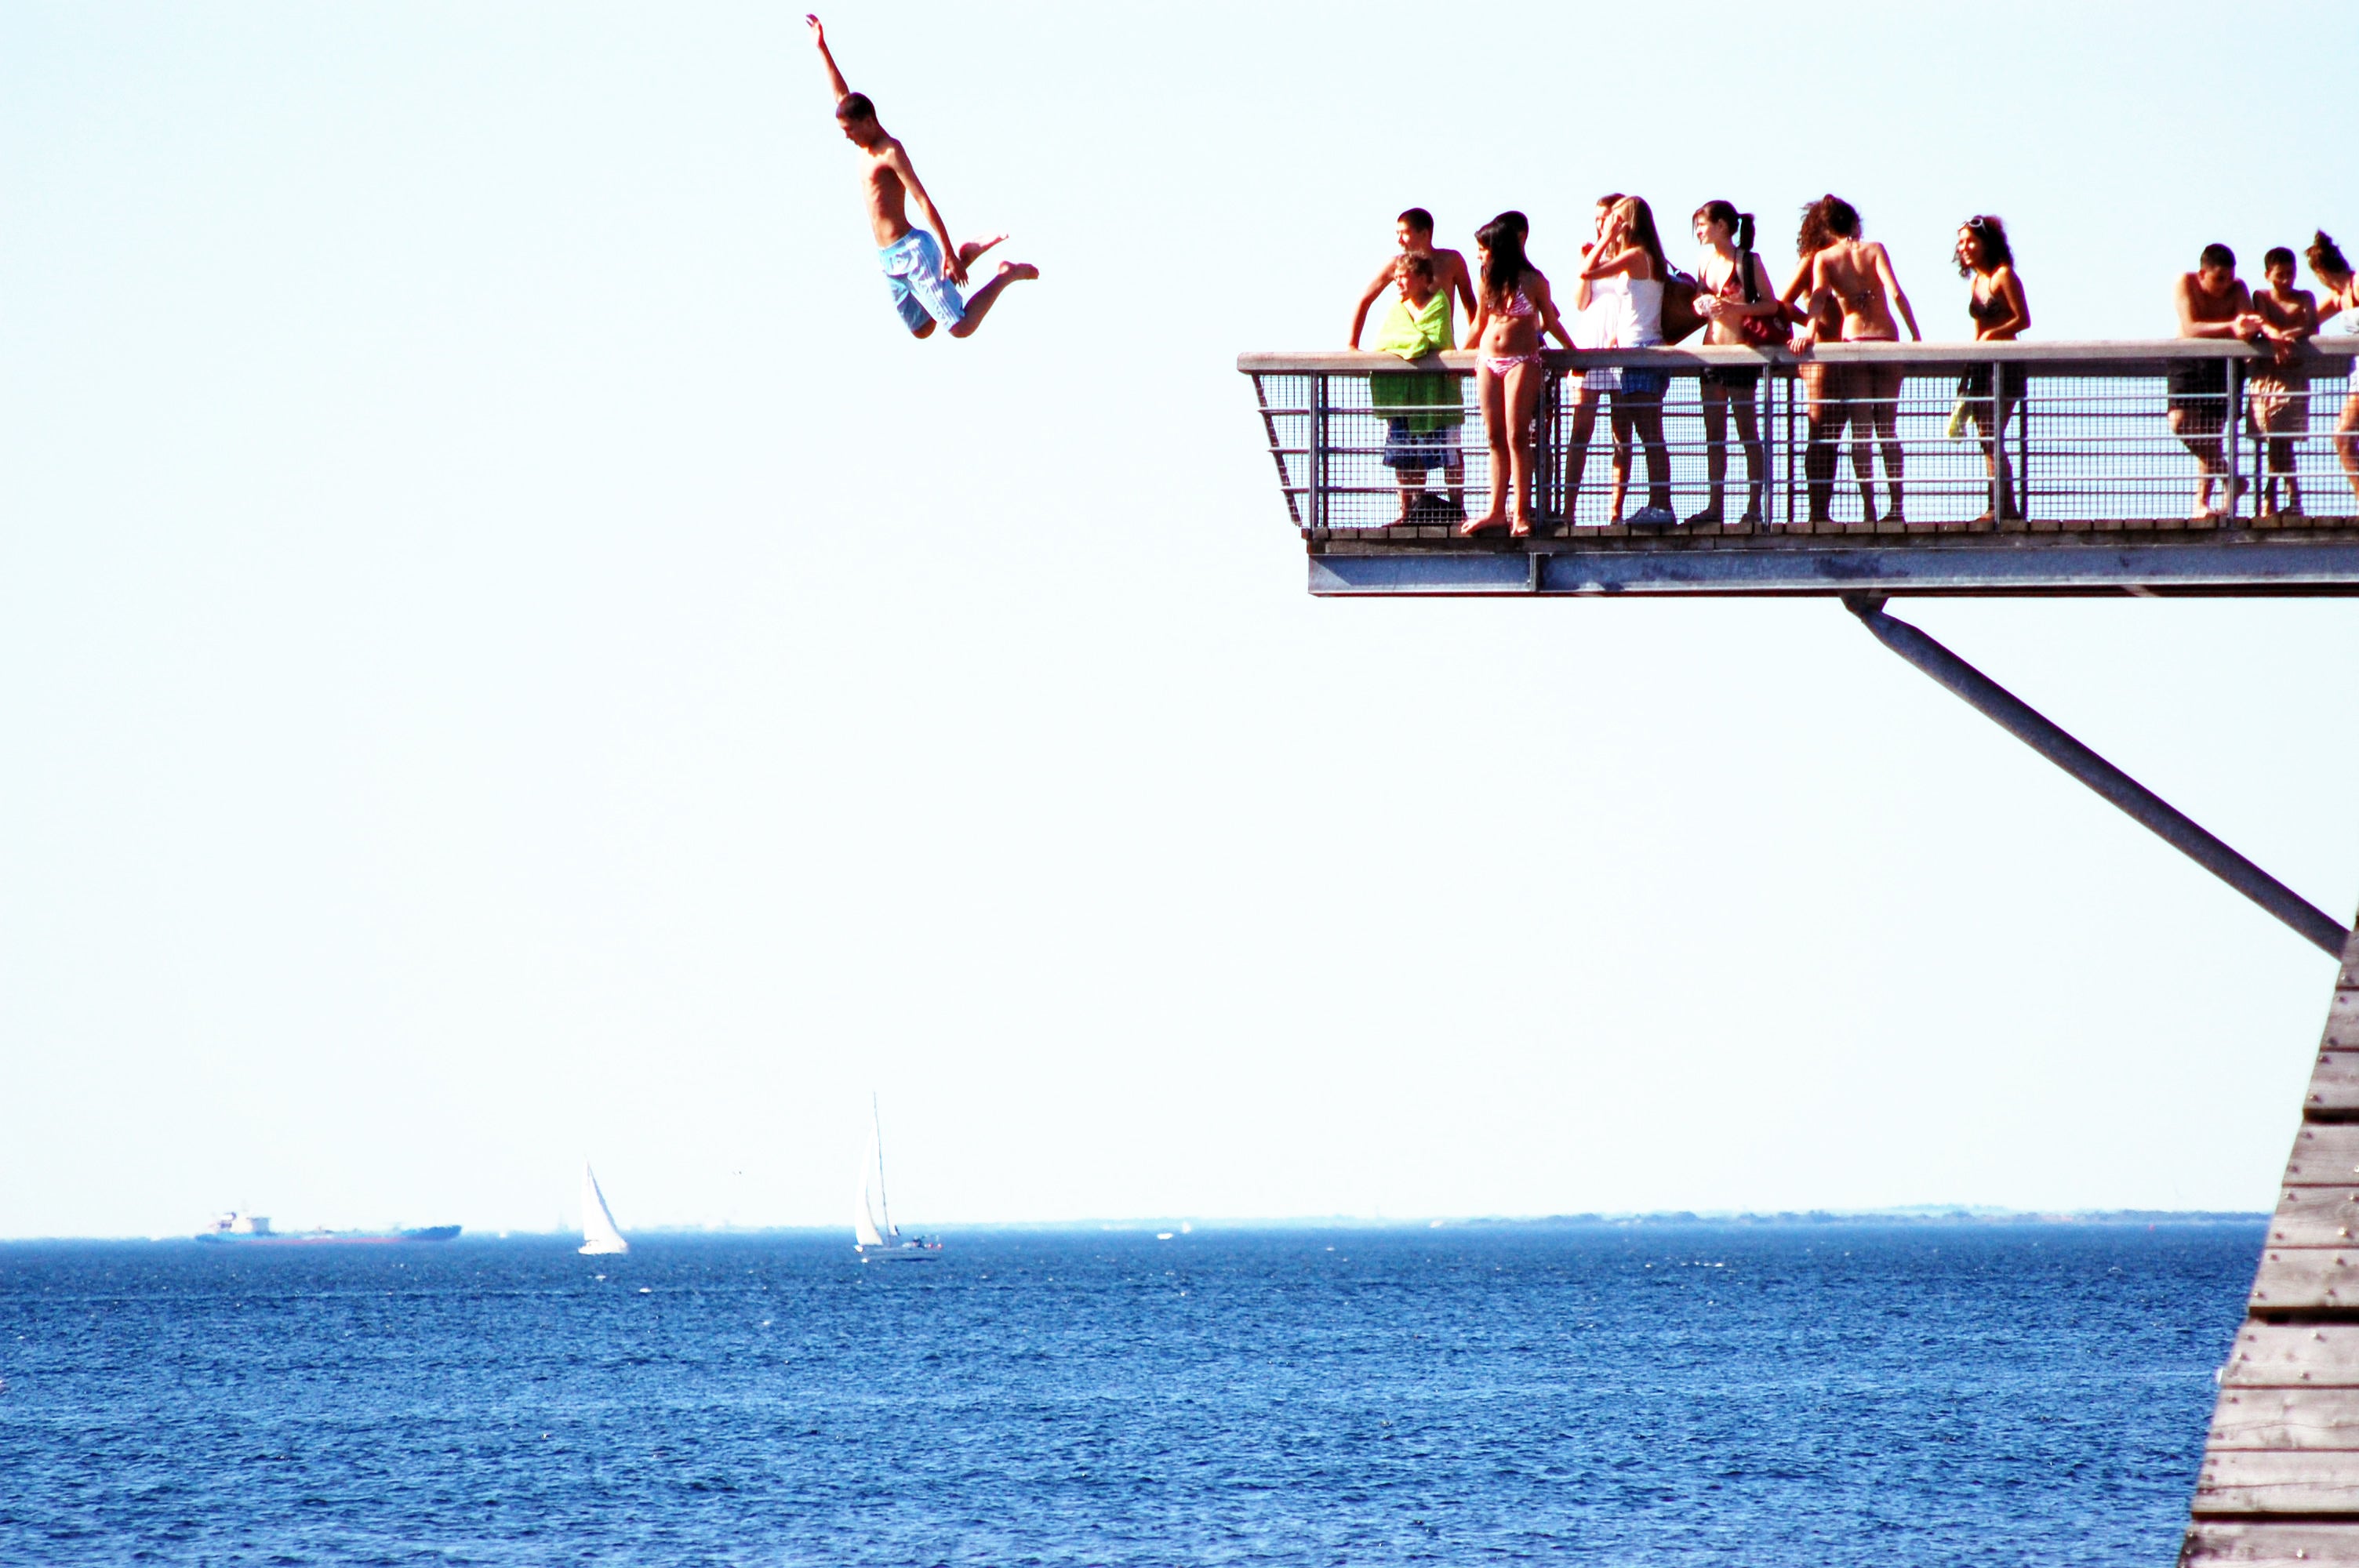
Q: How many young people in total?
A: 14